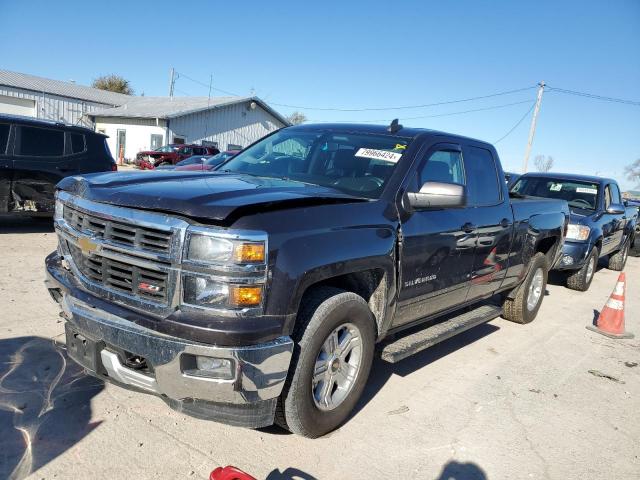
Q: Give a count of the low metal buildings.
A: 2